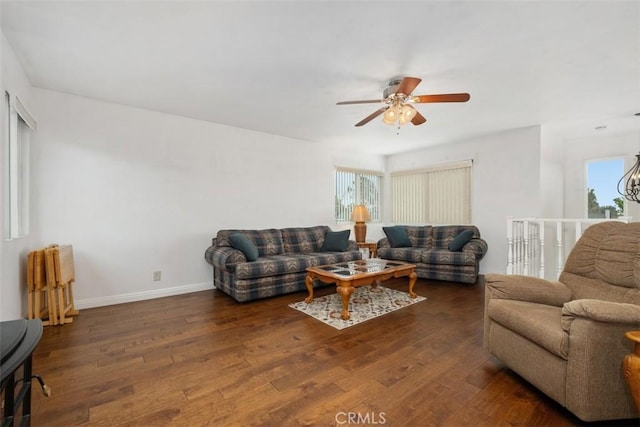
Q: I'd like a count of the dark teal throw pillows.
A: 4